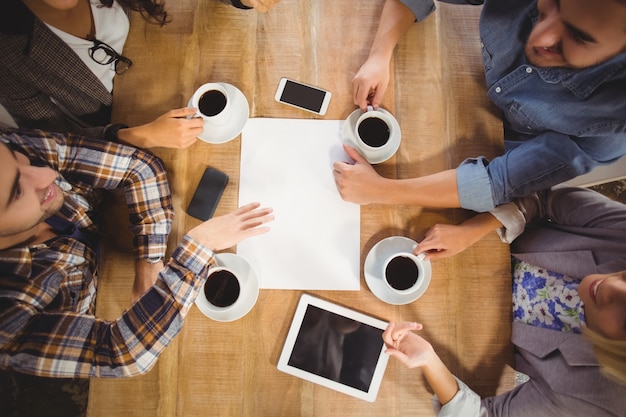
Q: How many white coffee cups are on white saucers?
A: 4